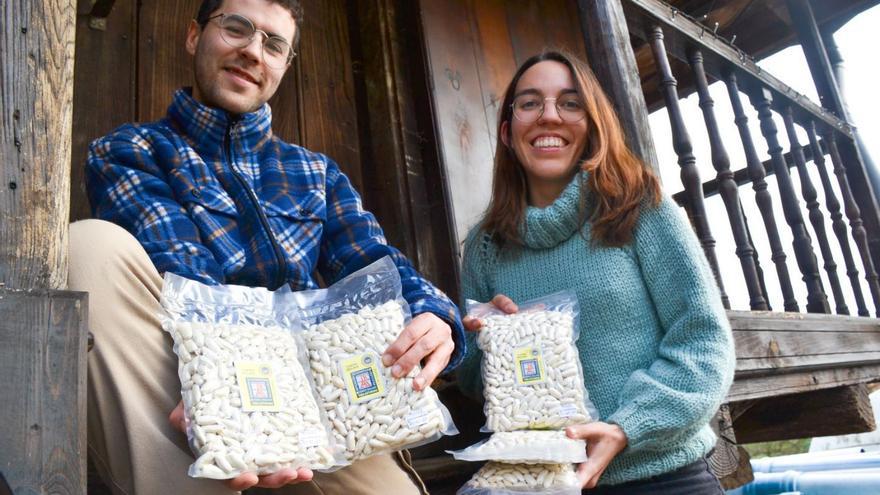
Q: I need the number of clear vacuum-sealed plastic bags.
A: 5